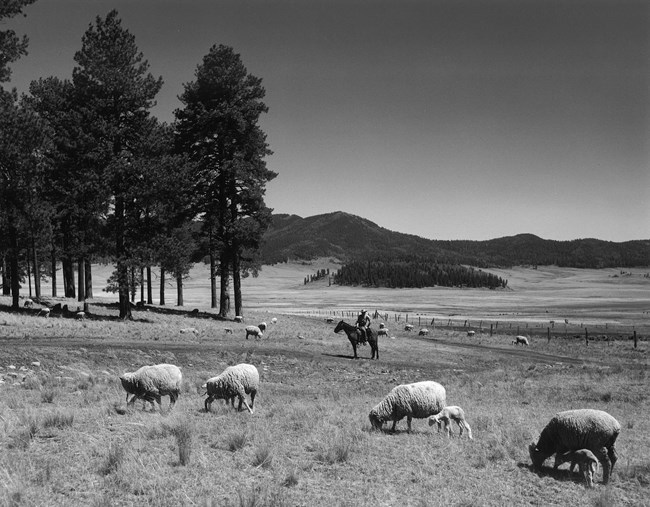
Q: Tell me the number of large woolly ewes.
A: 4